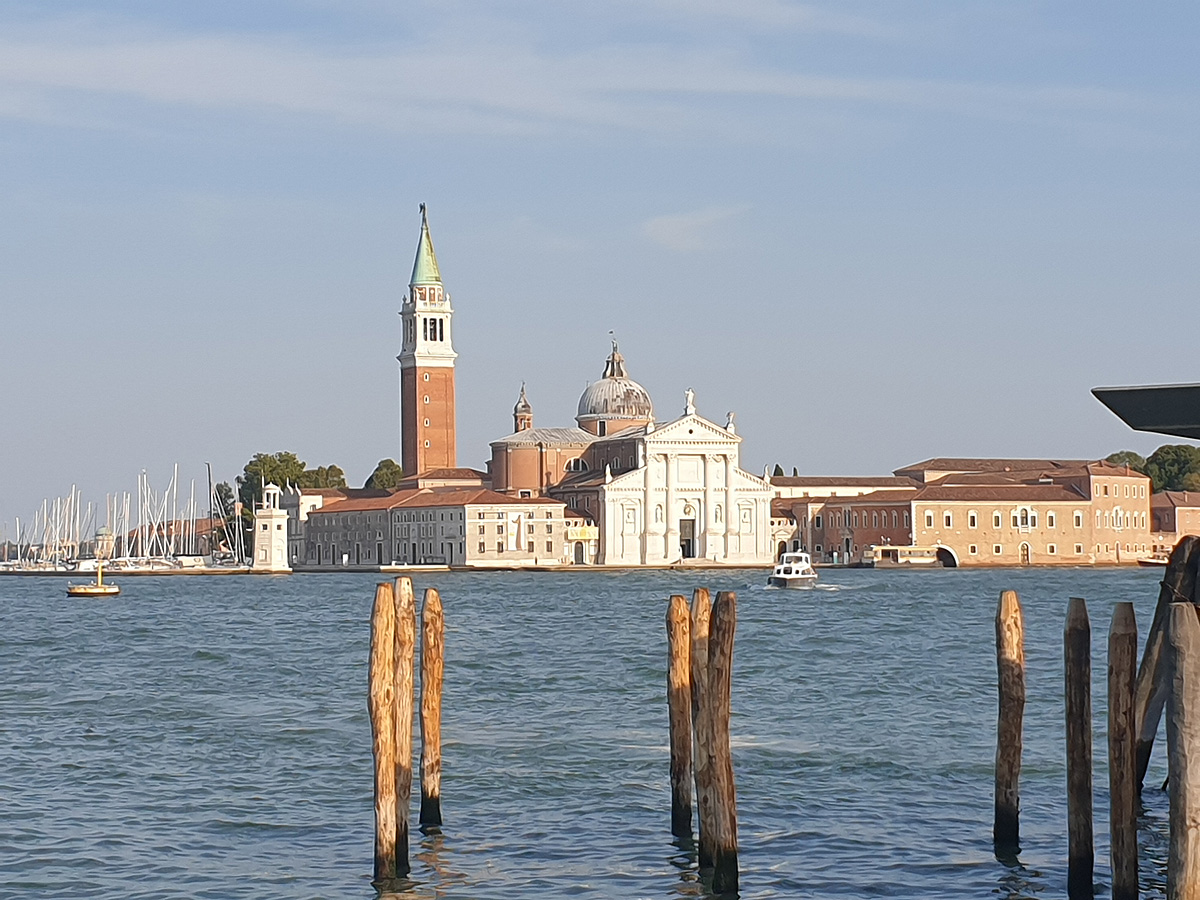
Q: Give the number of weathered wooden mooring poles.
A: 11